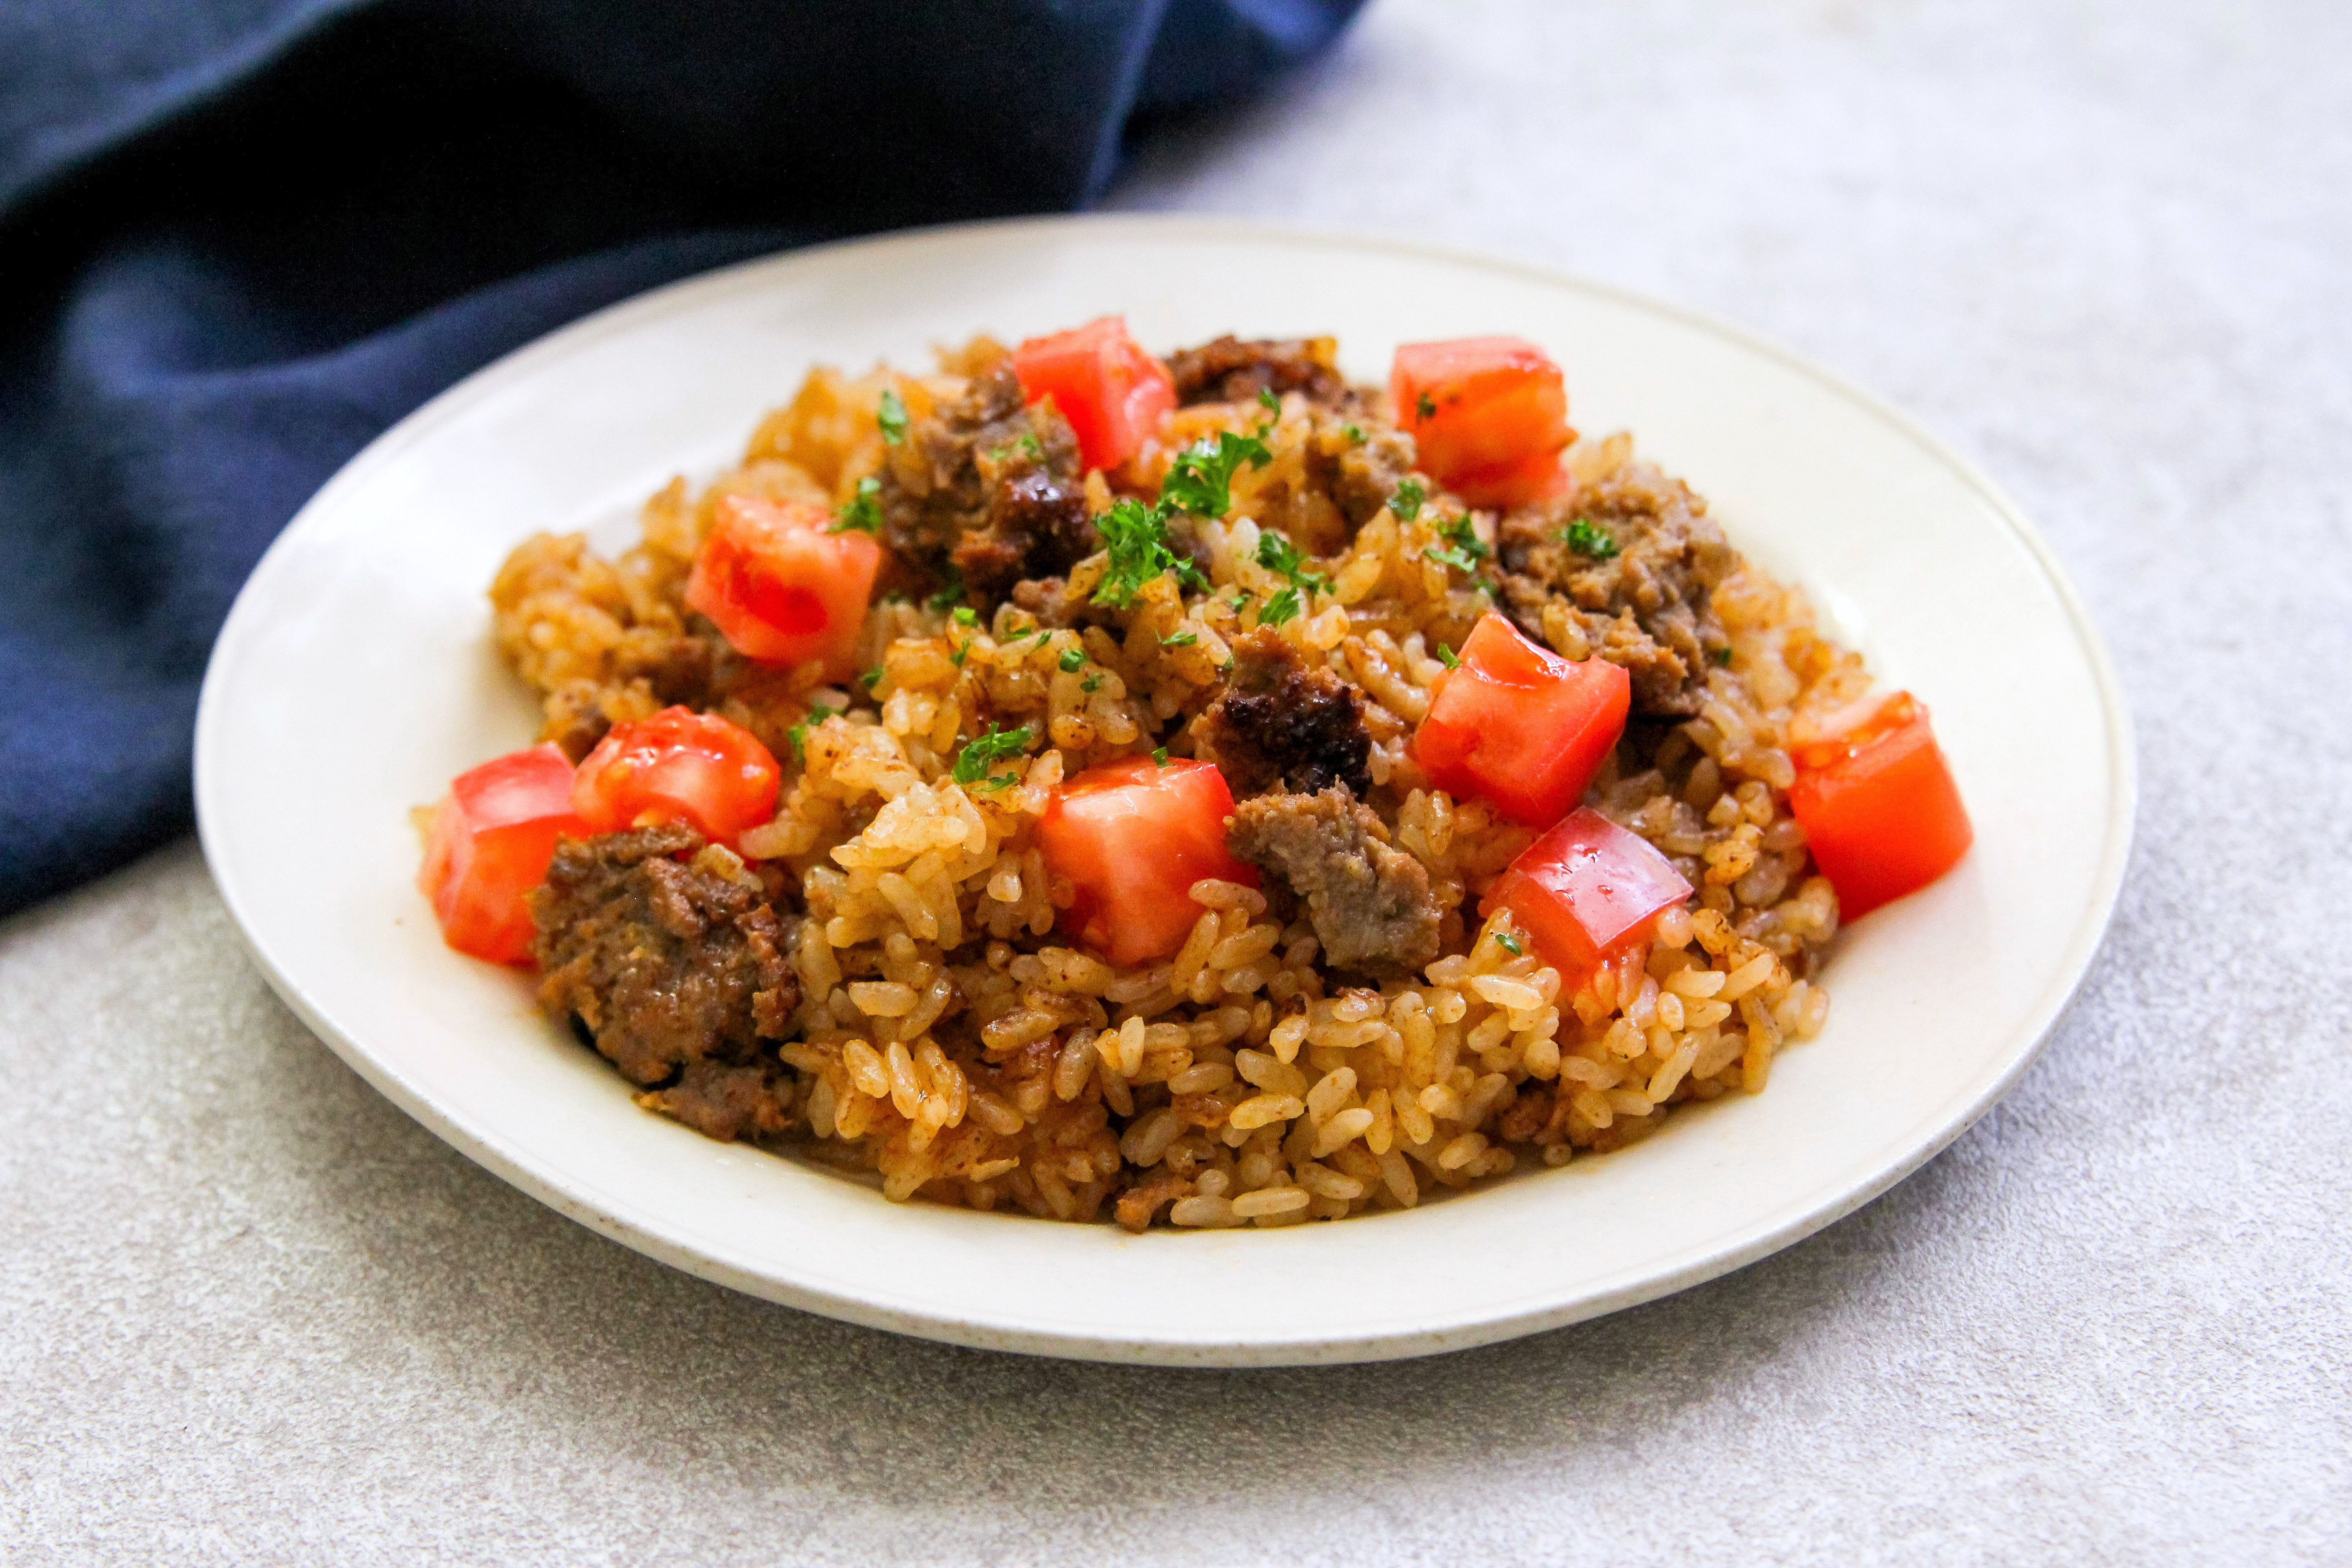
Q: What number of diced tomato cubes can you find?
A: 9